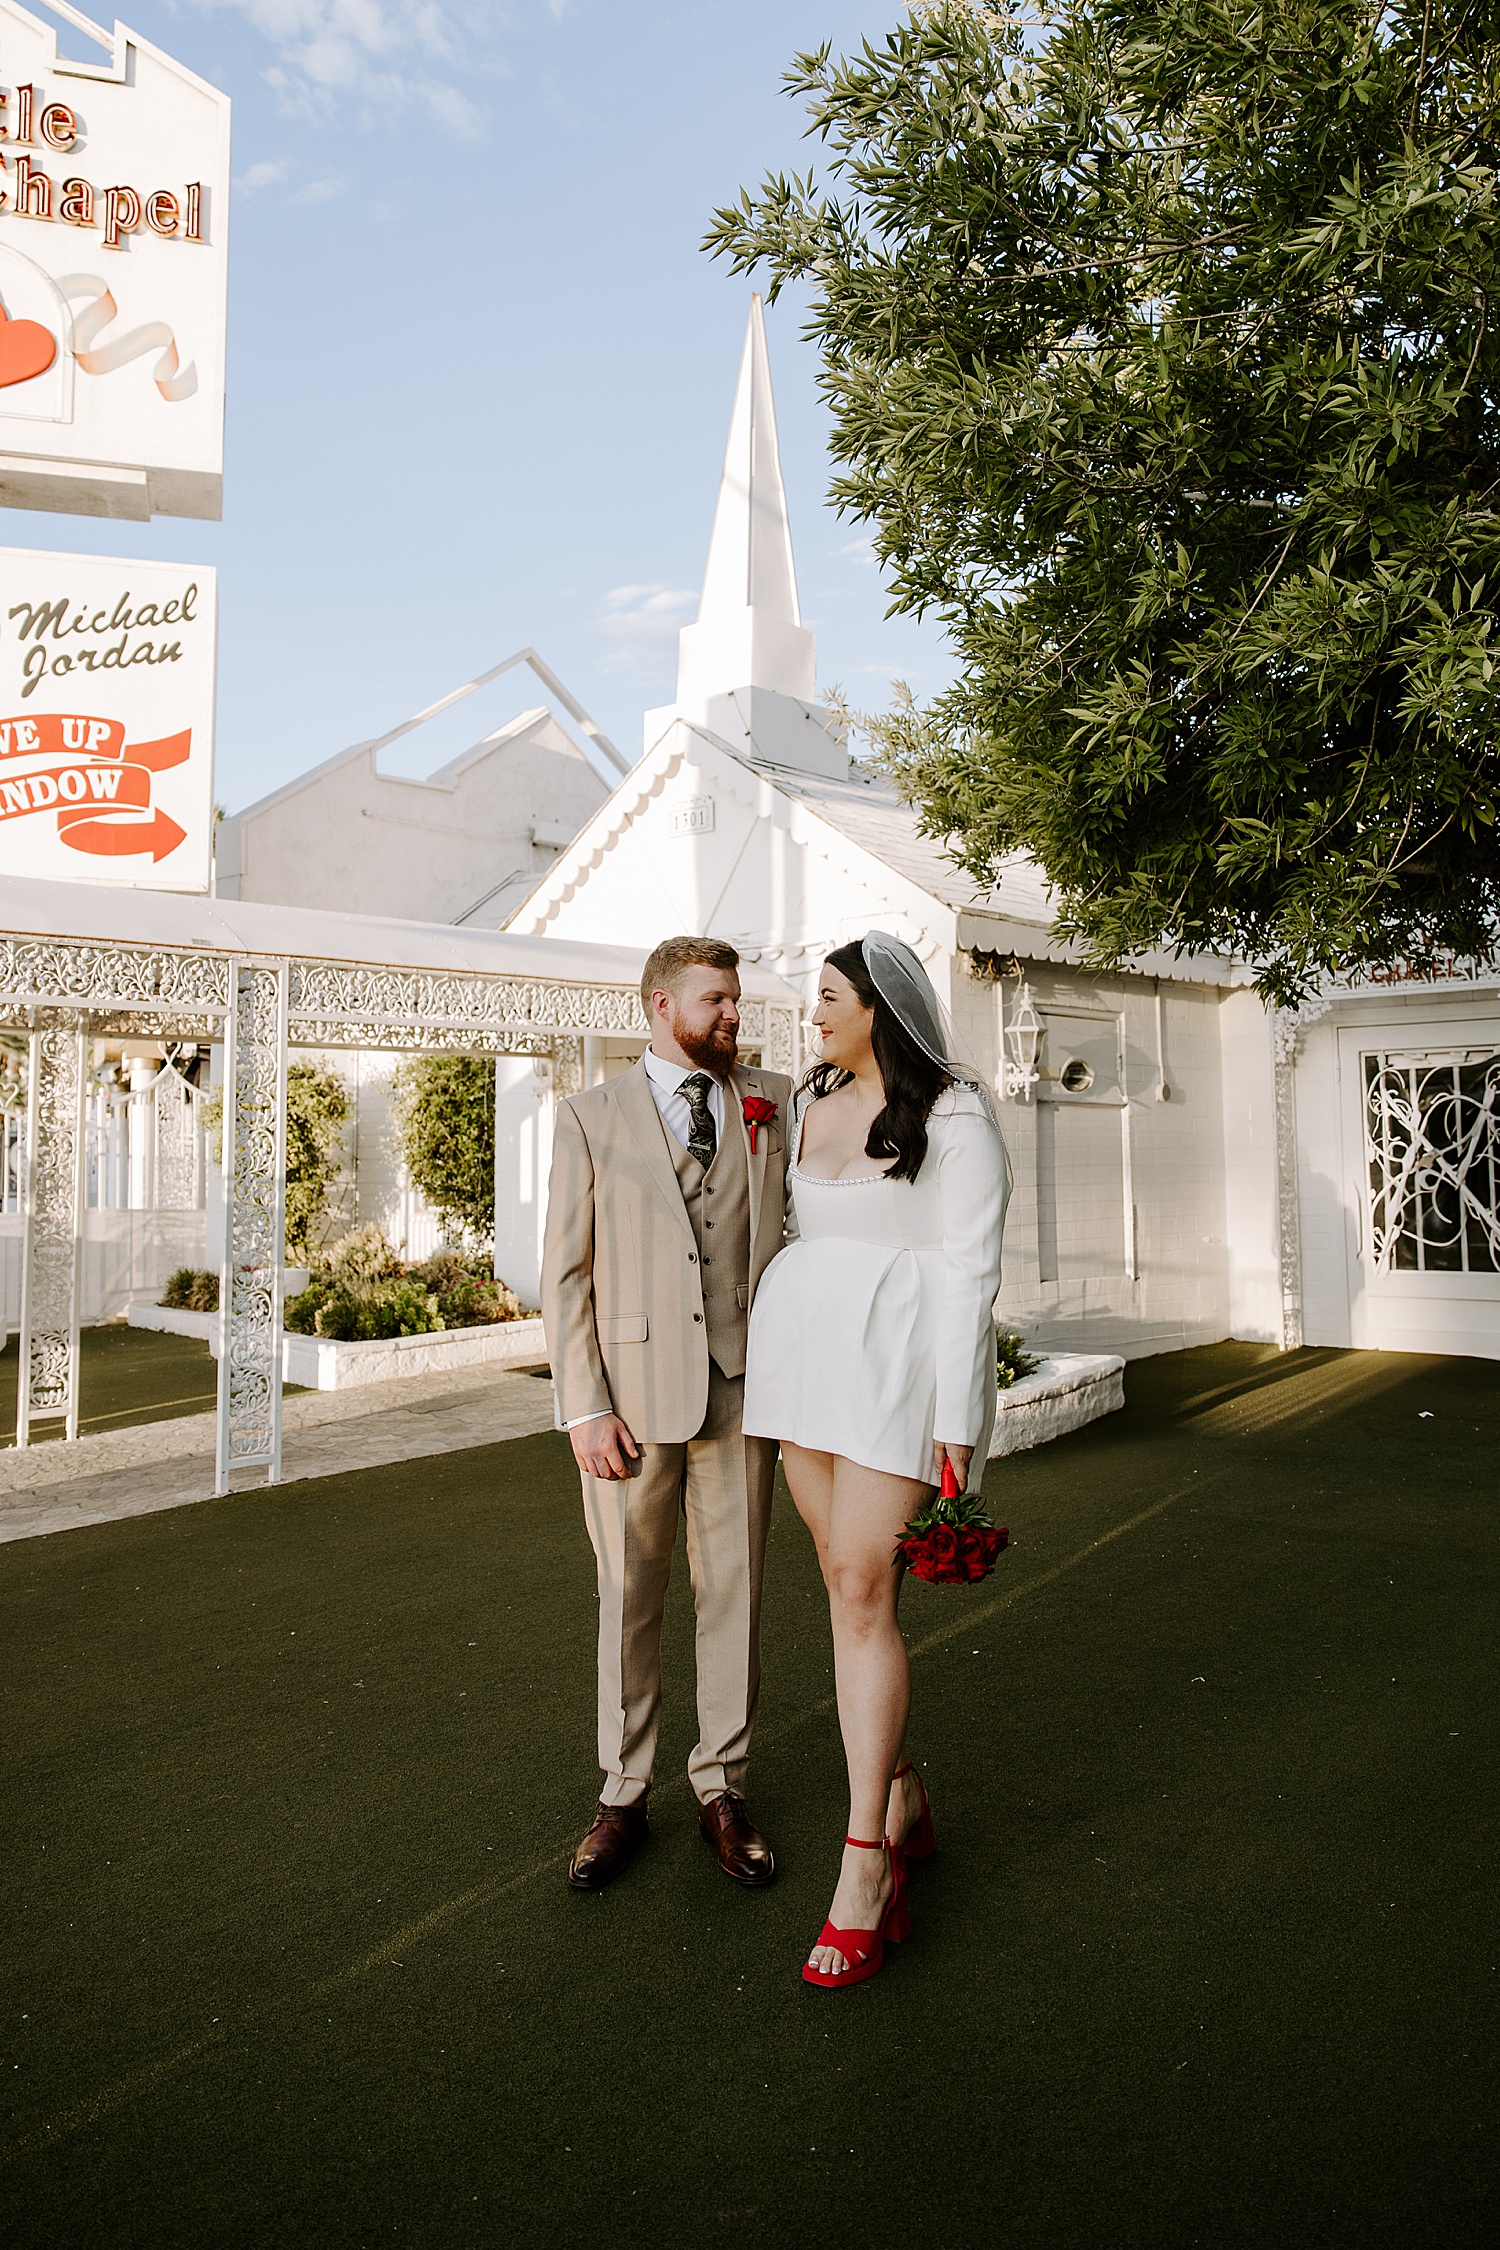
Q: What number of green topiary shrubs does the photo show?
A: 2